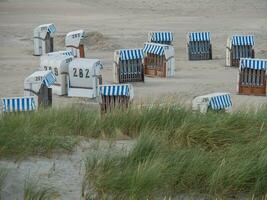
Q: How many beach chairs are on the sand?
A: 15